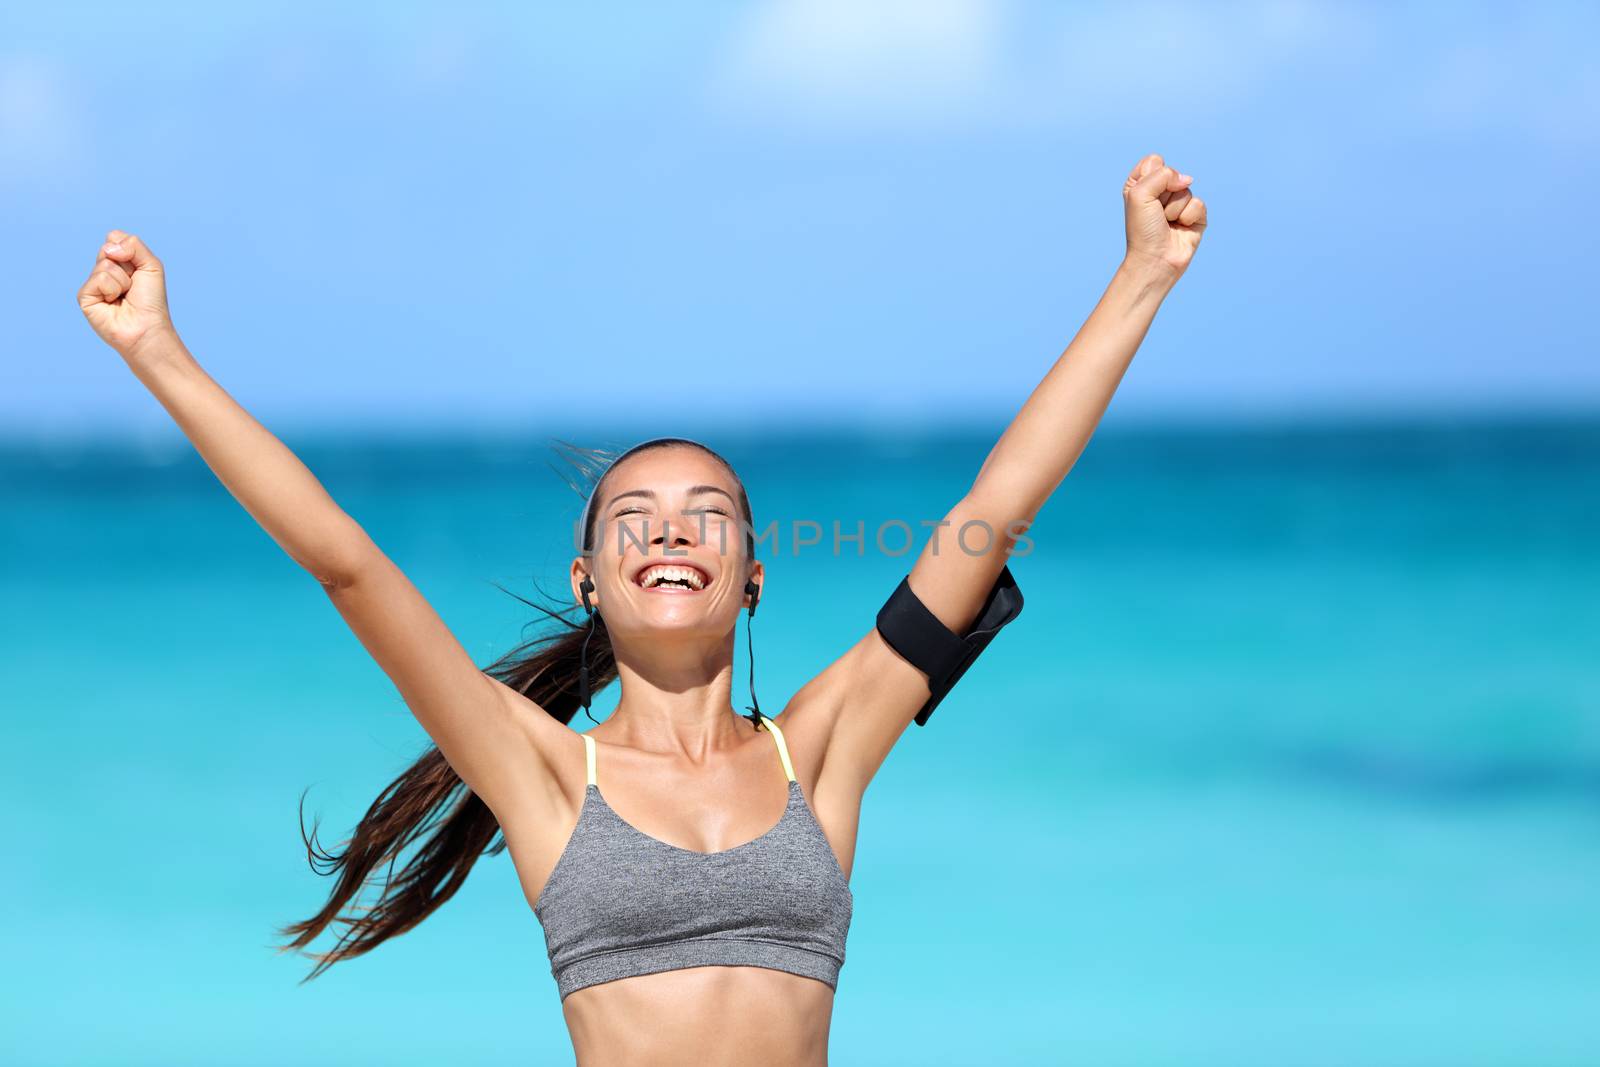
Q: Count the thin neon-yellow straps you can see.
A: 2